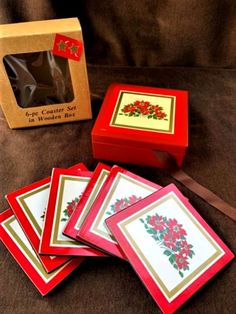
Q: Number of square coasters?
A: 6